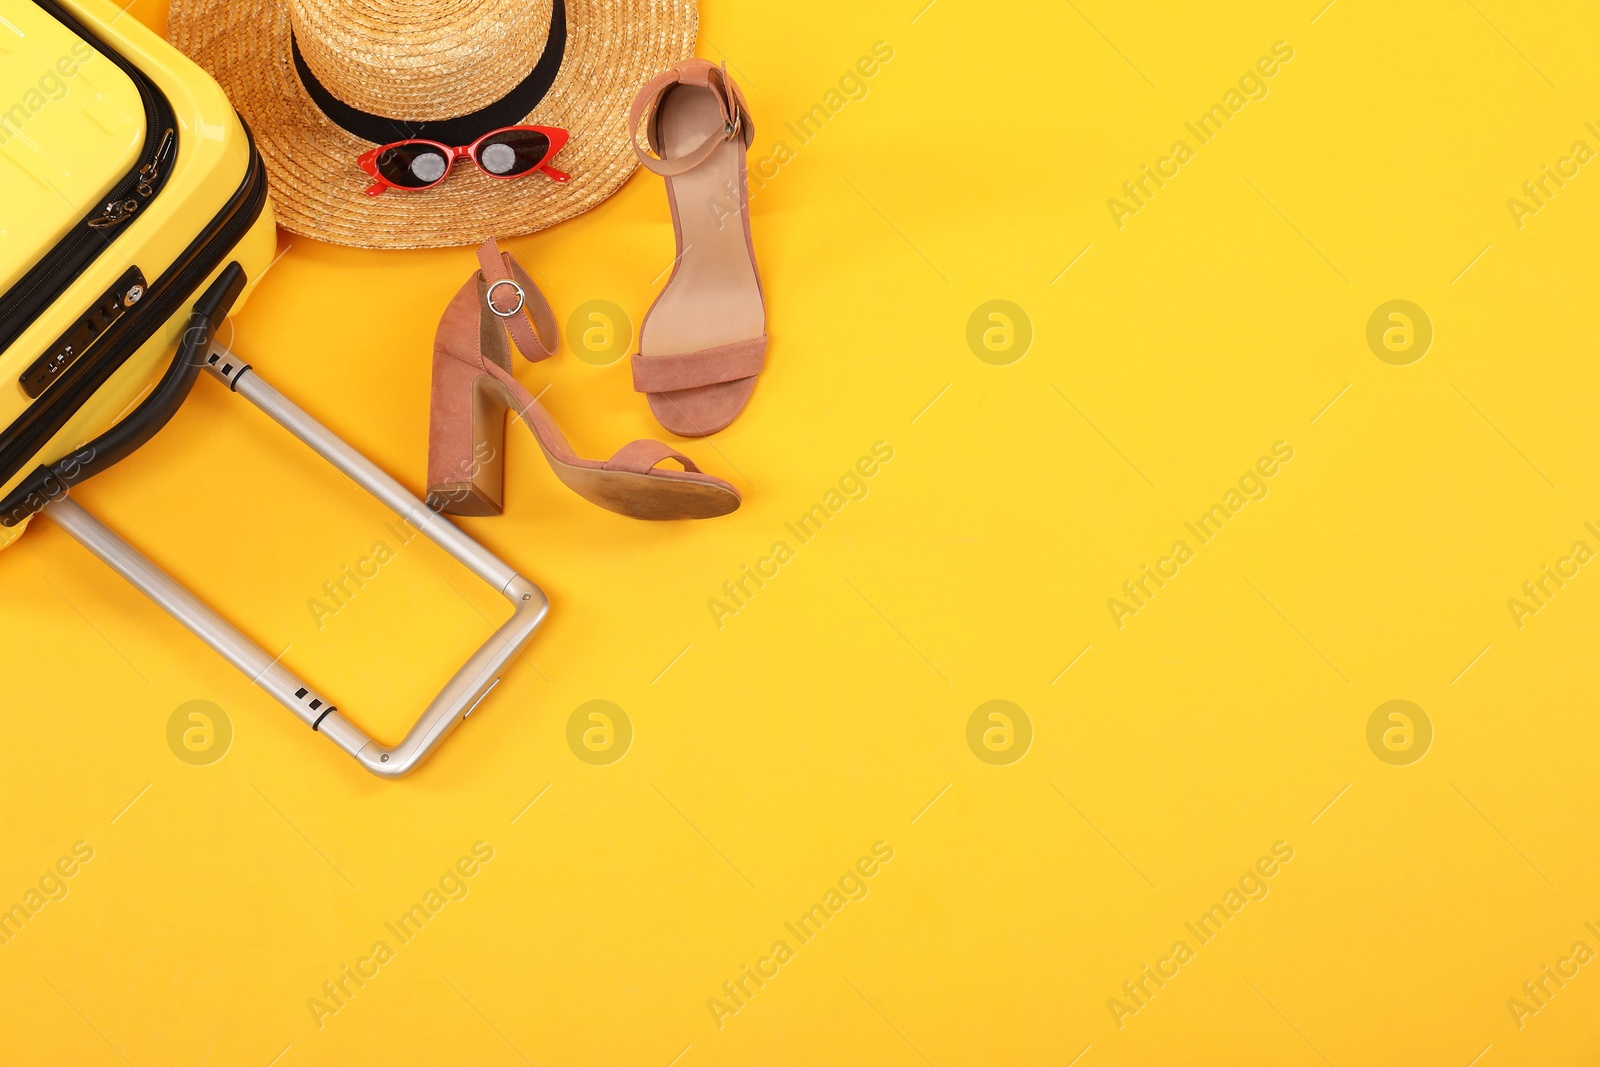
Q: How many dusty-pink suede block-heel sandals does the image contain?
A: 2